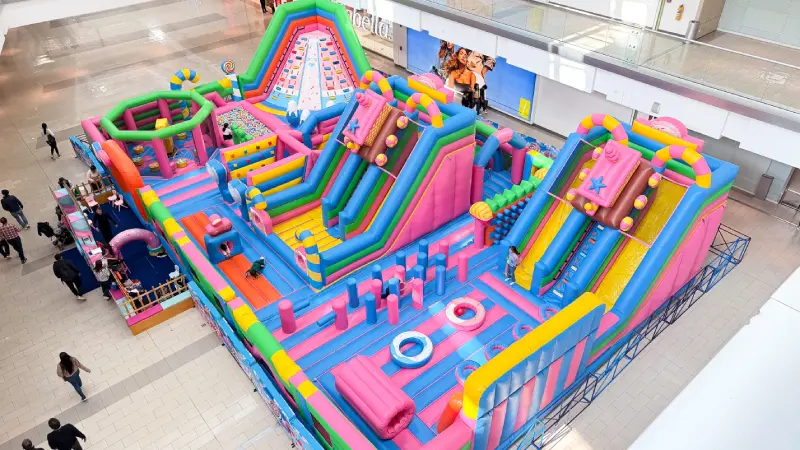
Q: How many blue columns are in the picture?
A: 10